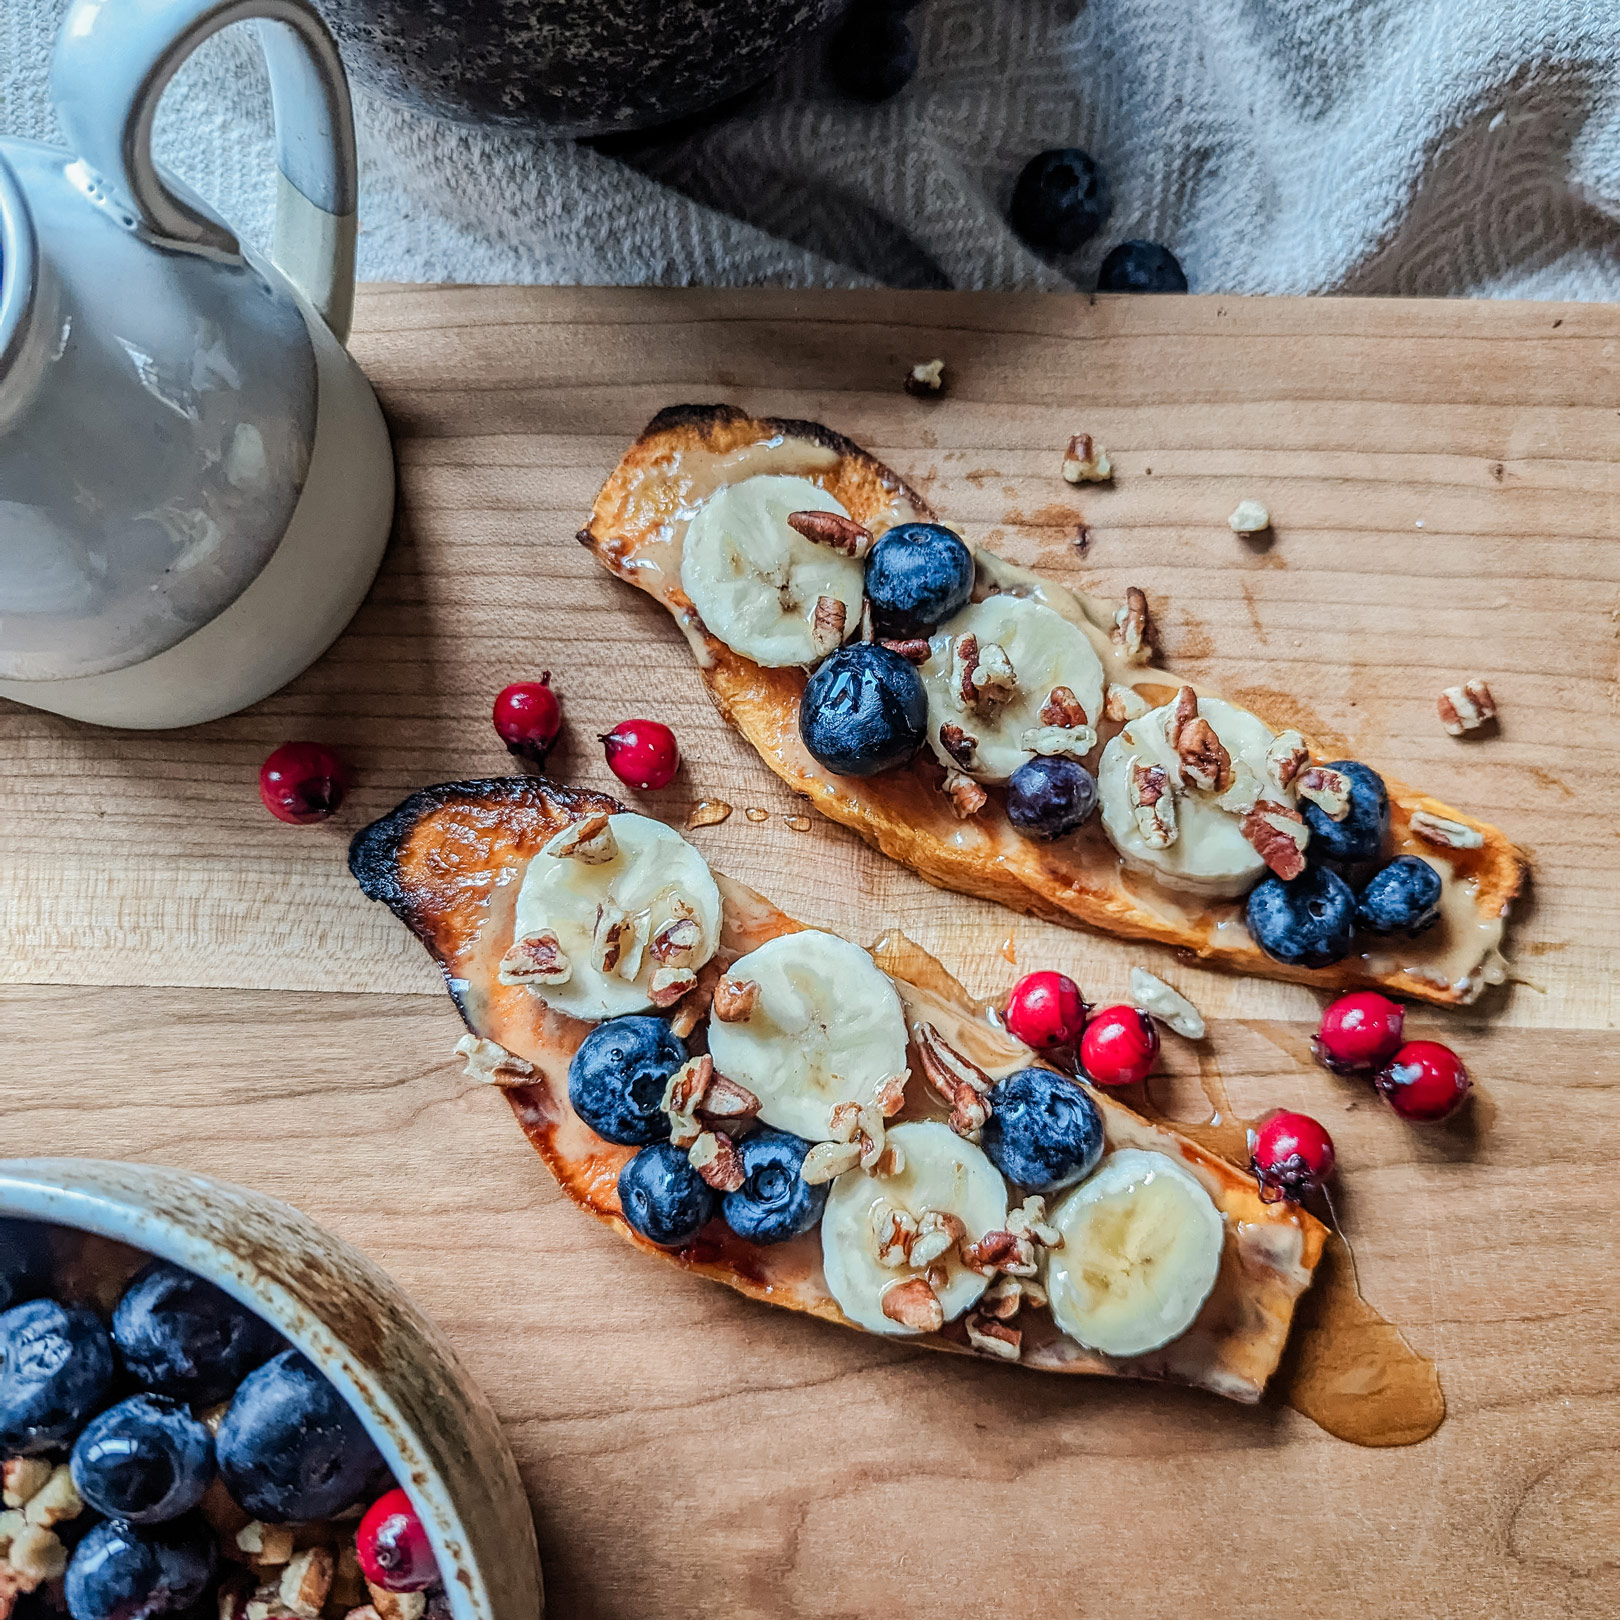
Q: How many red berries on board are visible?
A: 8